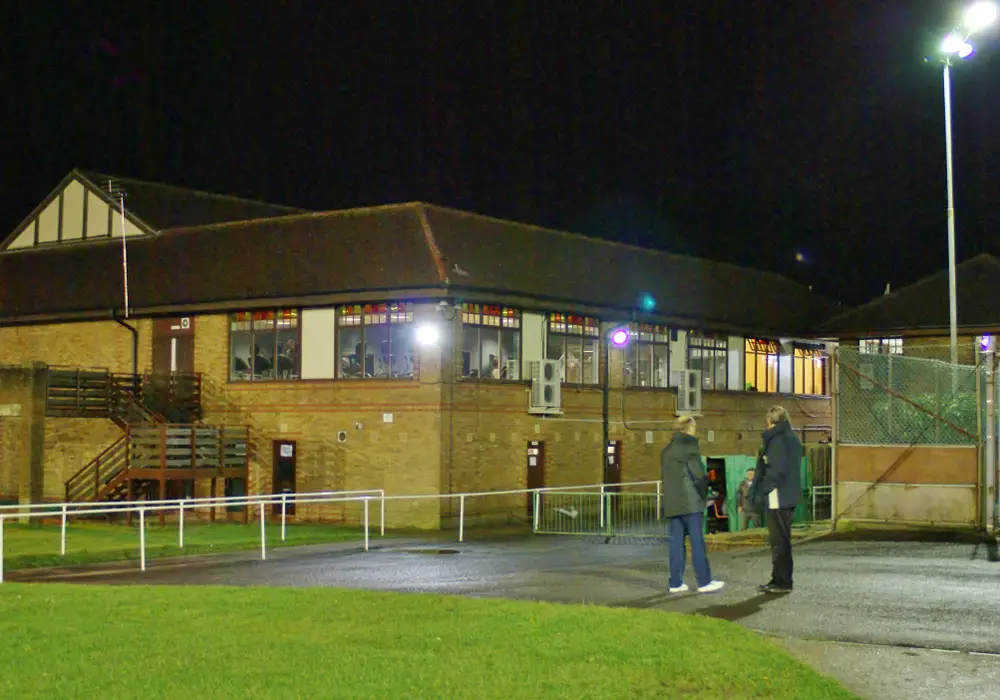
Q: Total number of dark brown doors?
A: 4